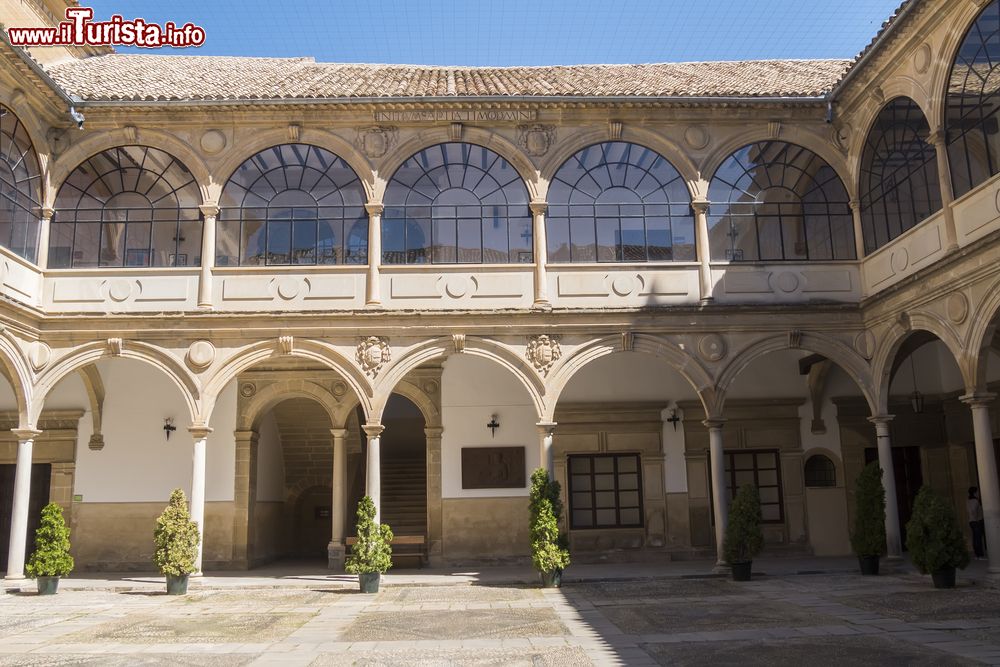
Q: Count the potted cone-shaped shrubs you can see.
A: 7